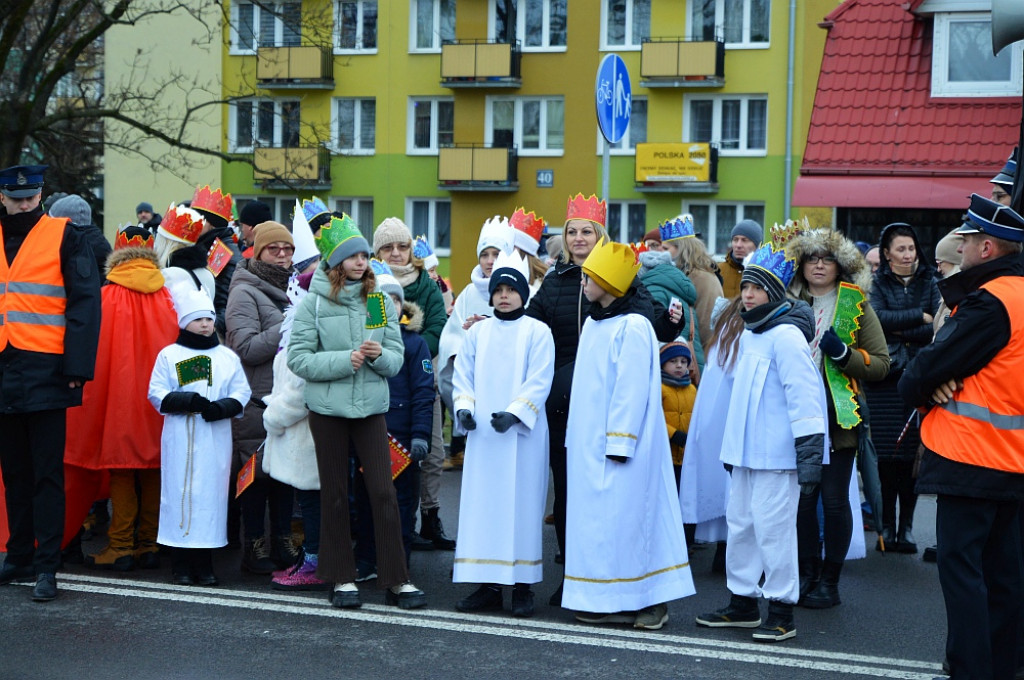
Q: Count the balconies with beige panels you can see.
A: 5